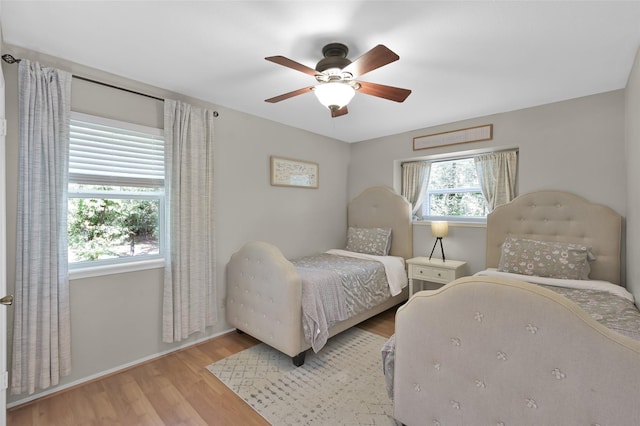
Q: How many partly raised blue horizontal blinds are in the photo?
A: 0